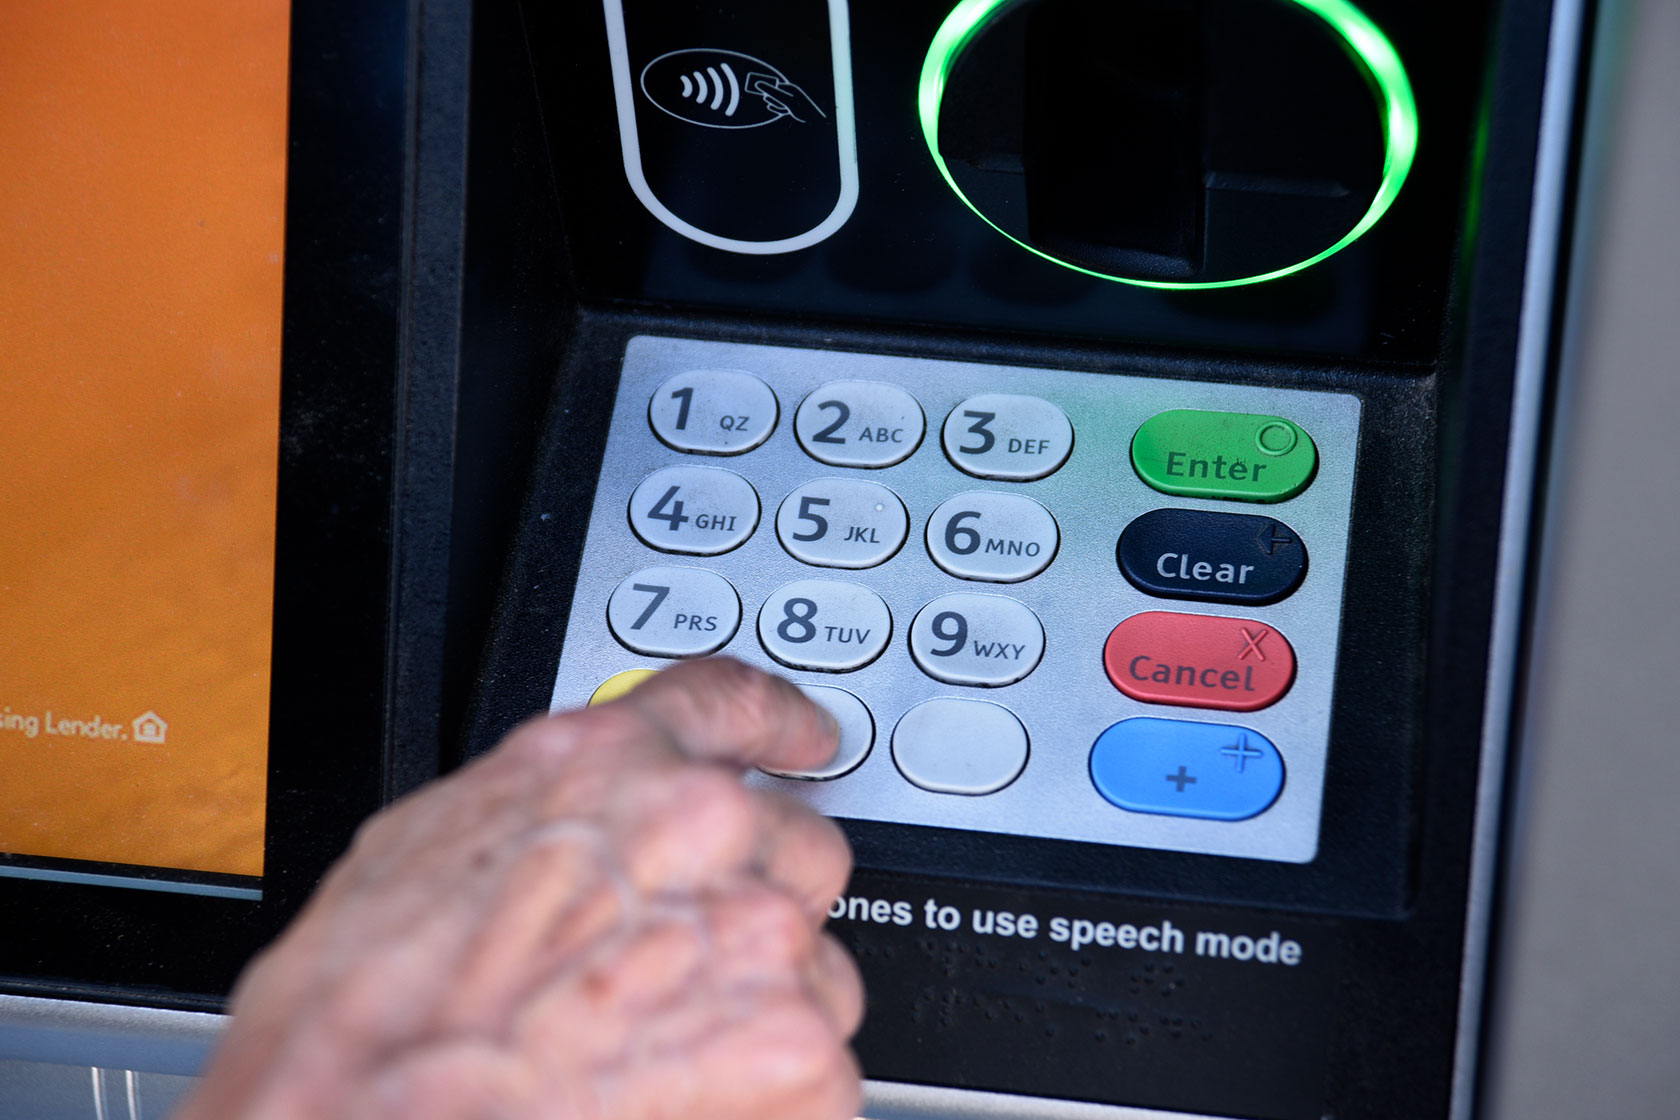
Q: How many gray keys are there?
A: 11